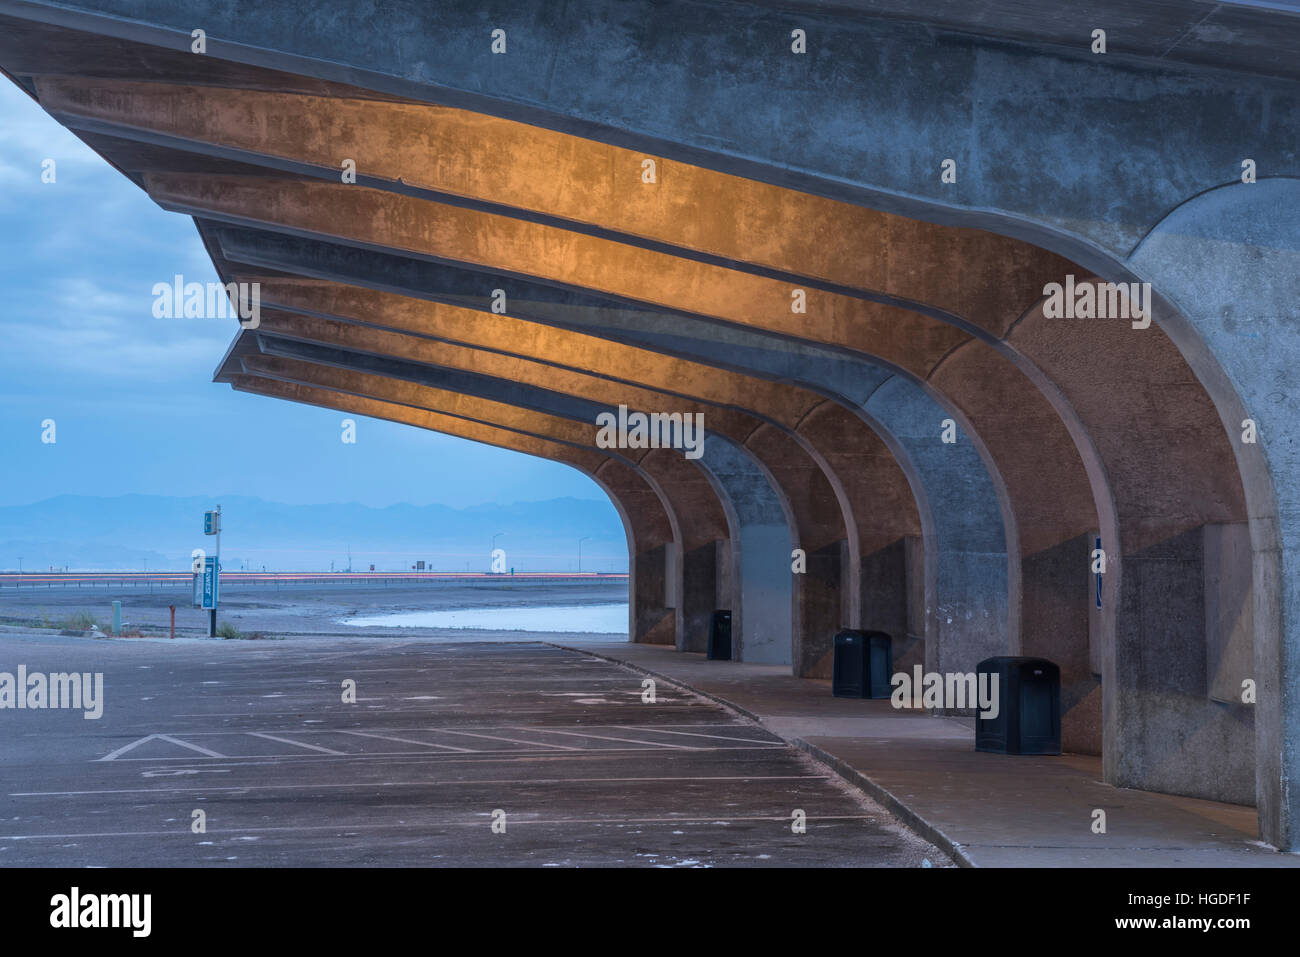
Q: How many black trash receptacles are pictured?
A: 3